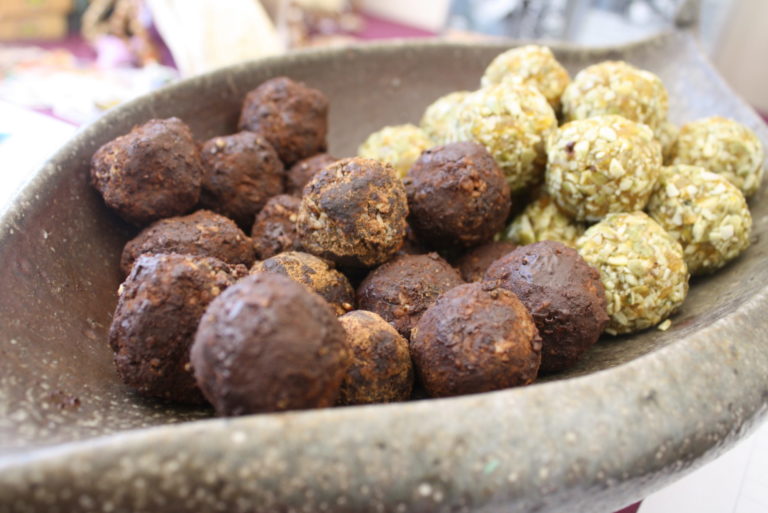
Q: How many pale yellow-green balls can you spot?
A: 11